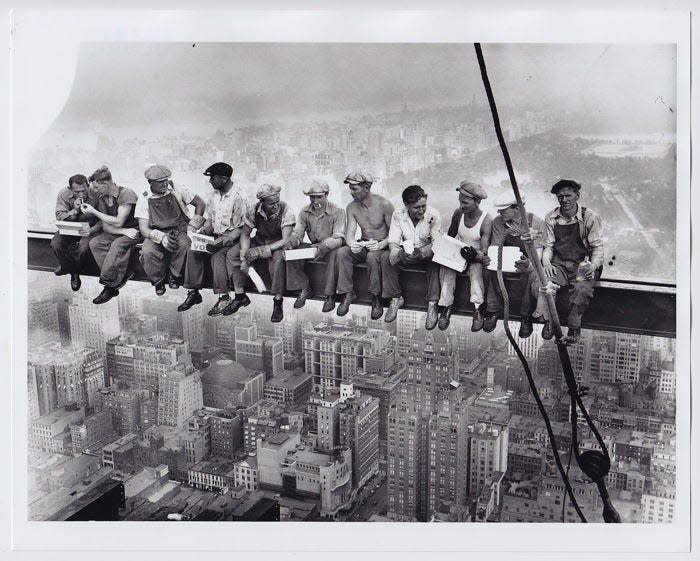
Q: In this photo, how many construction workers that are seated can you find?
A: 11